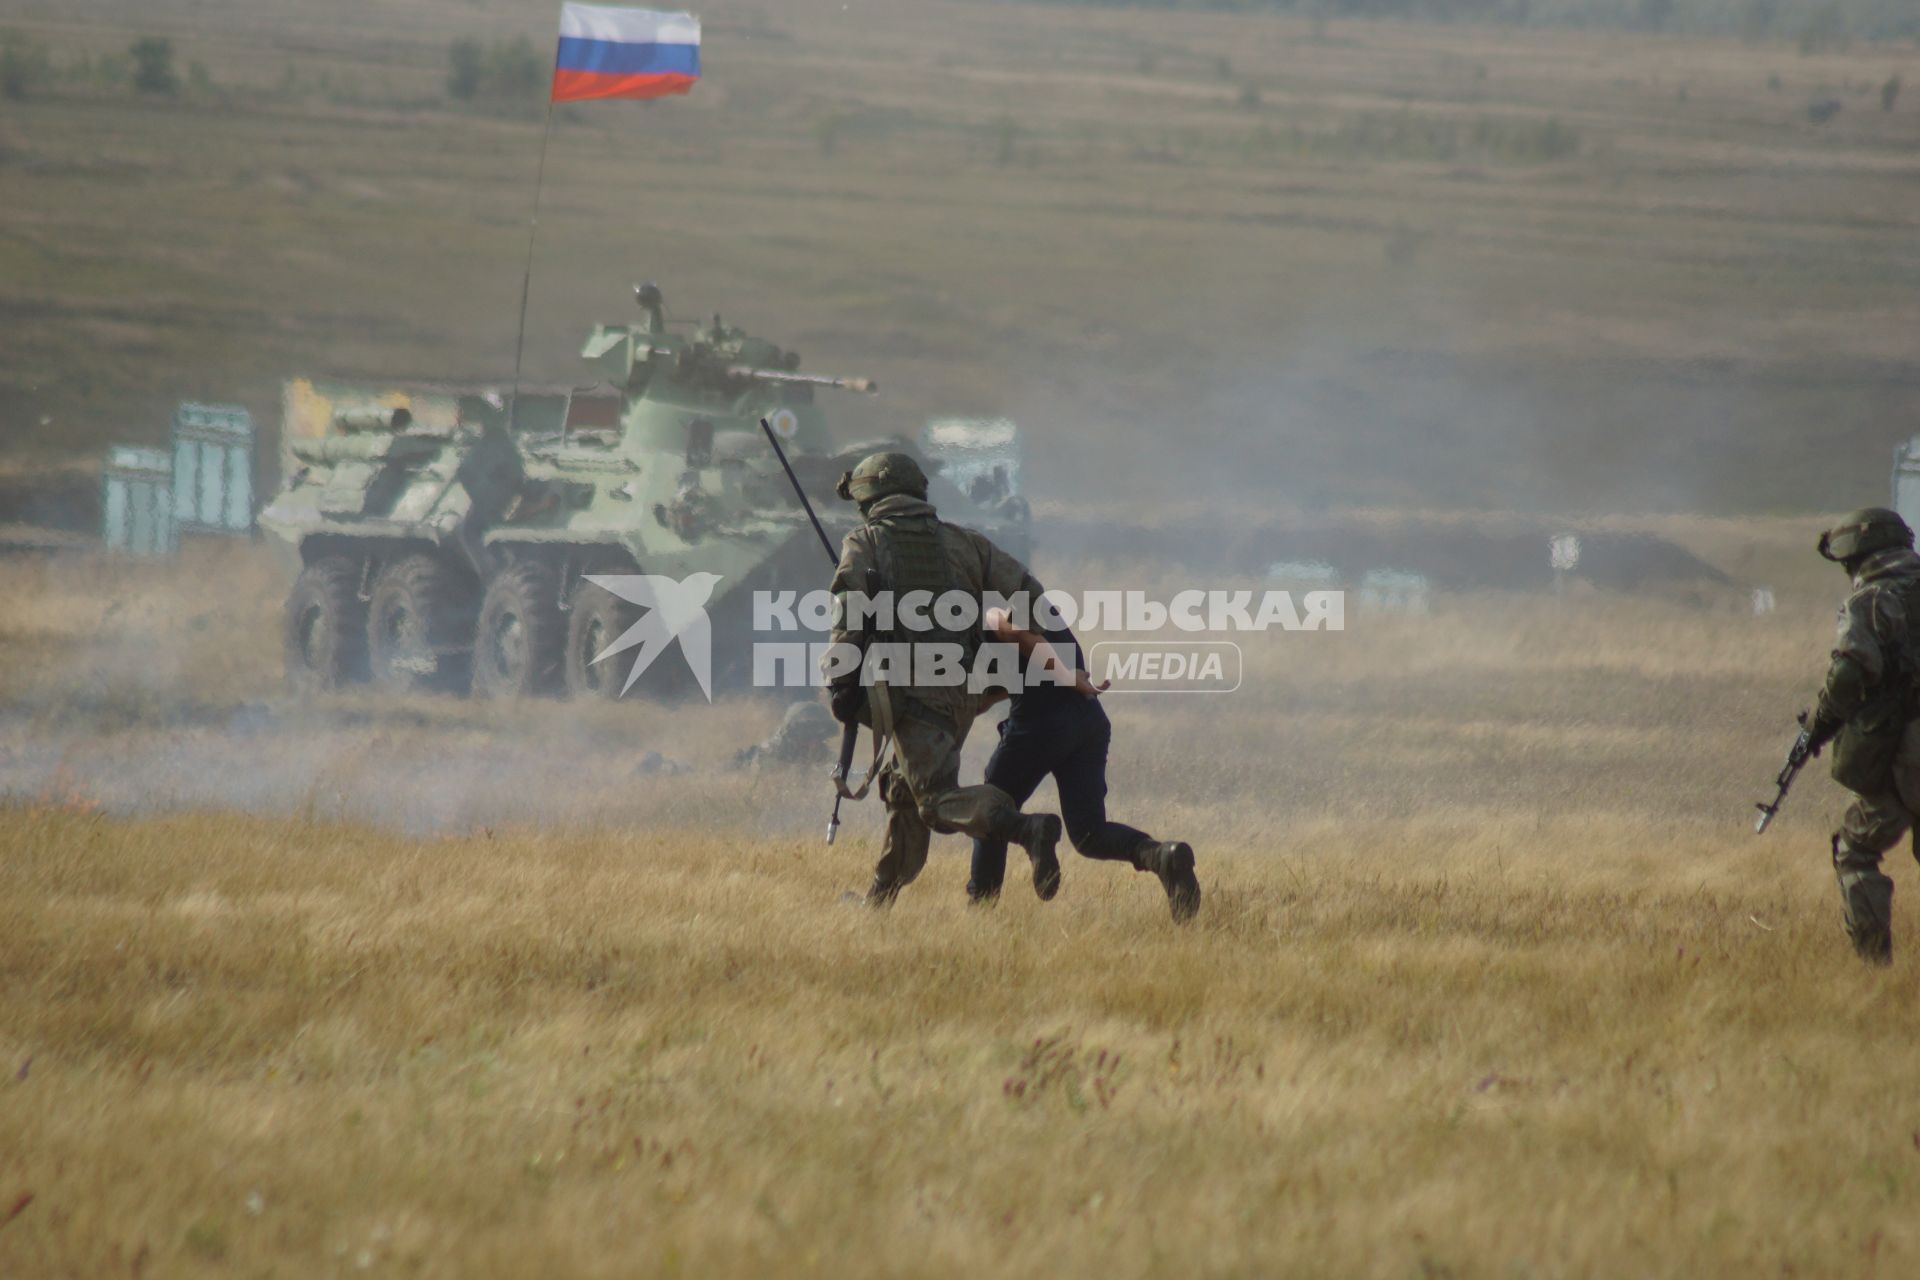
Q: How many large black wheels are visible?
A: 4